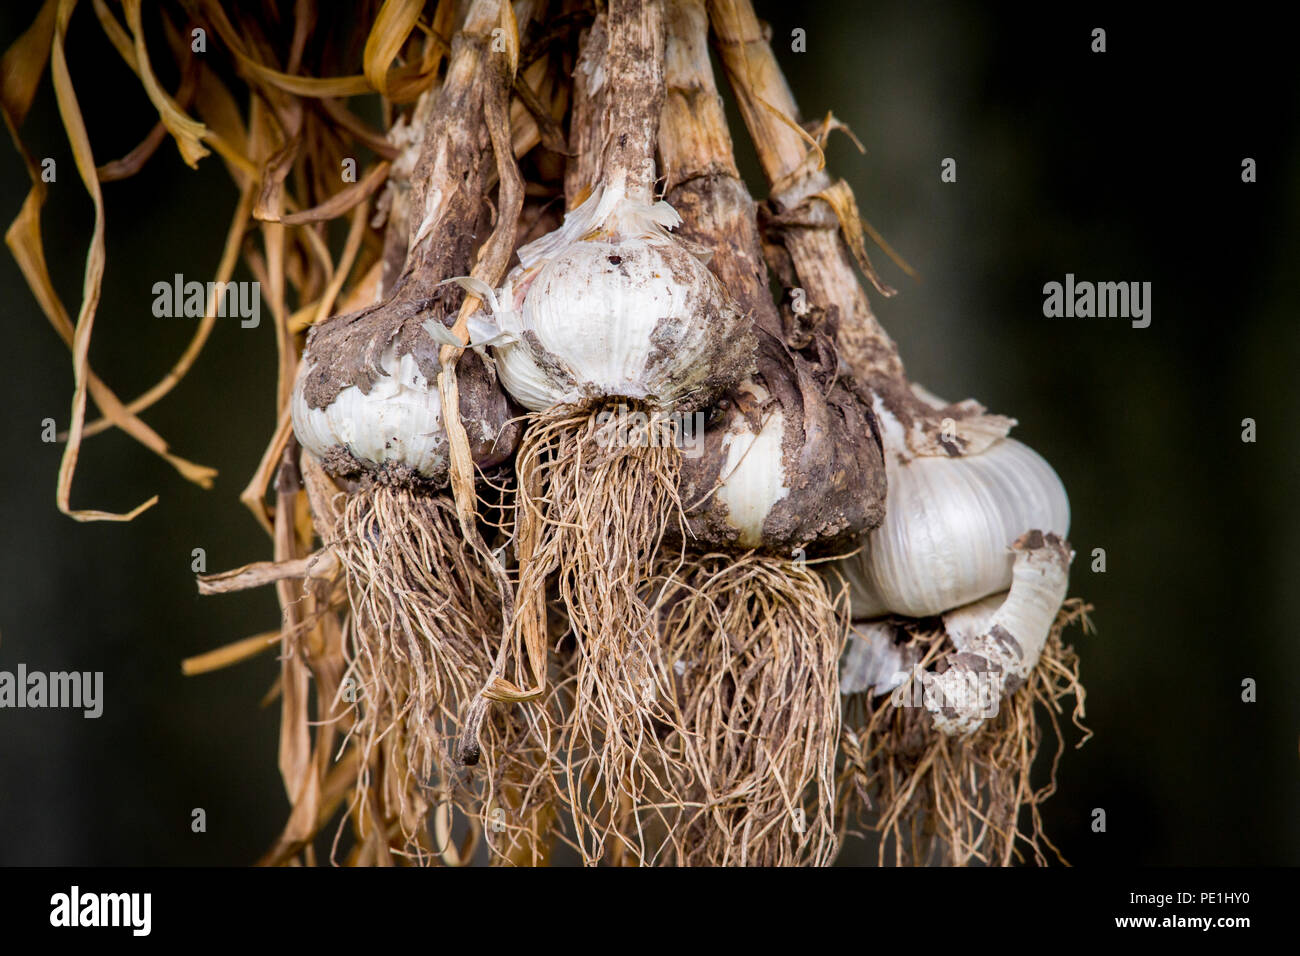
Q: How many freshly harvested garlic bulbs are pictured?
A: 4